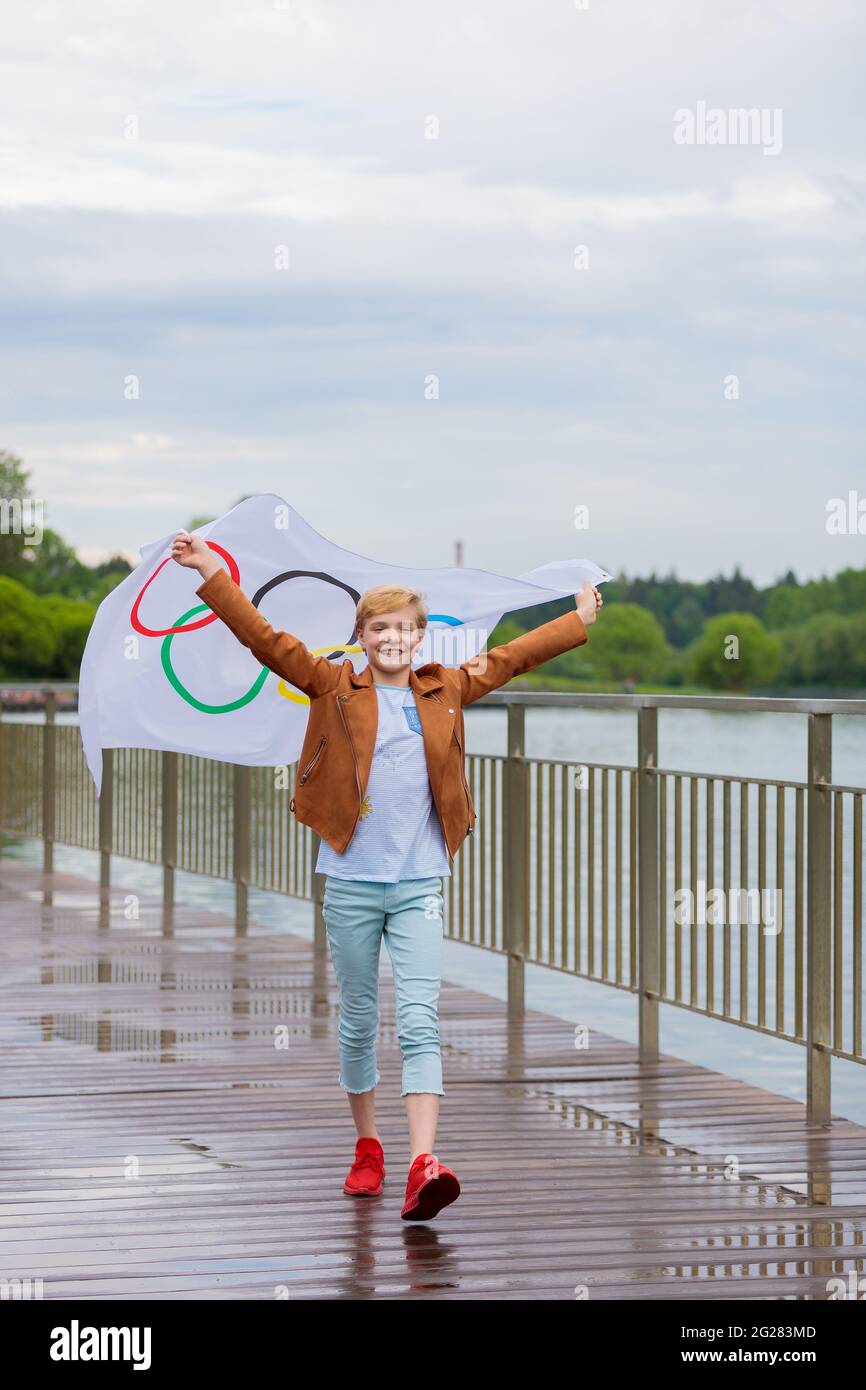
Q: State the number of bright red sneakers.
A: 2